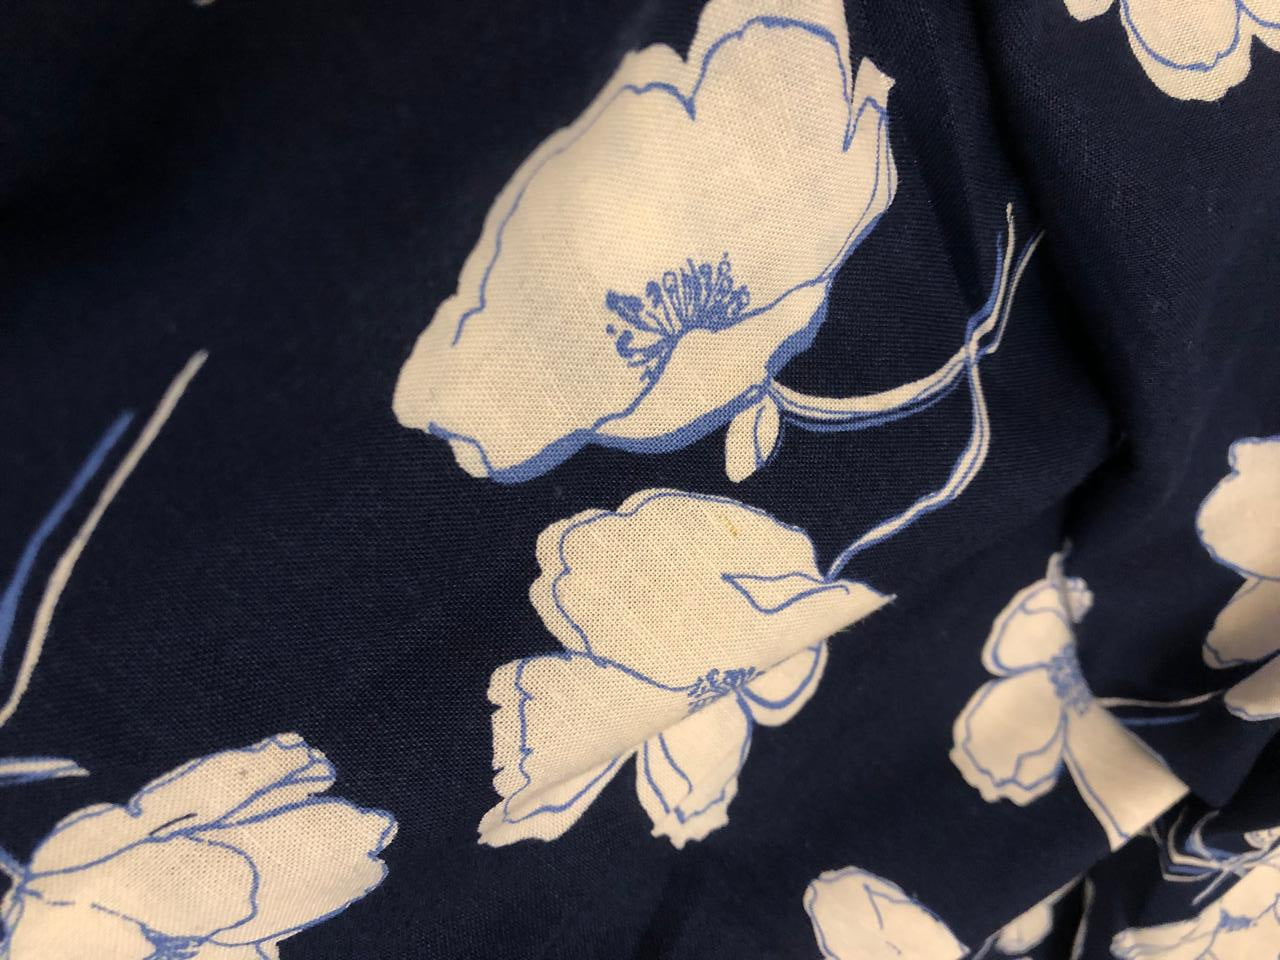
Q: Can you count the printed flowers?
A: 8